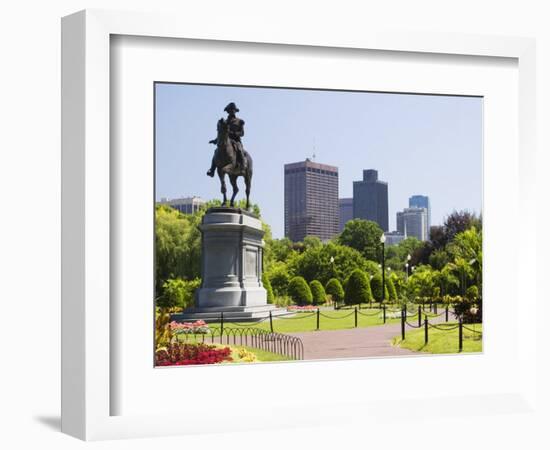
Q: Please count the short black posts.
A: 11